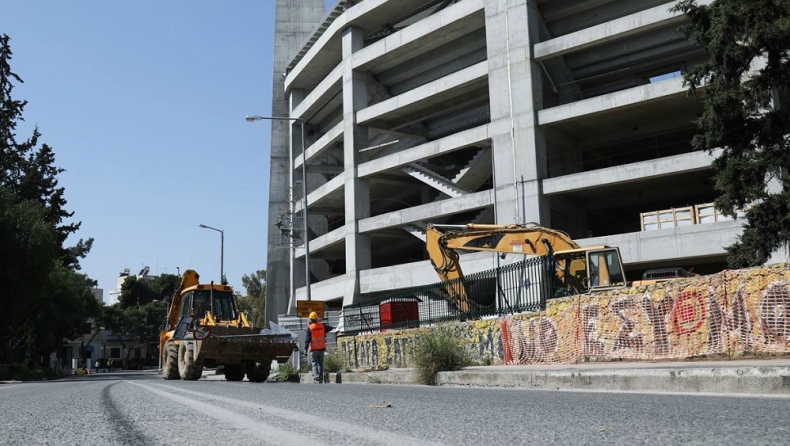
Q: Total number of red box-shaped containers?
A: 1